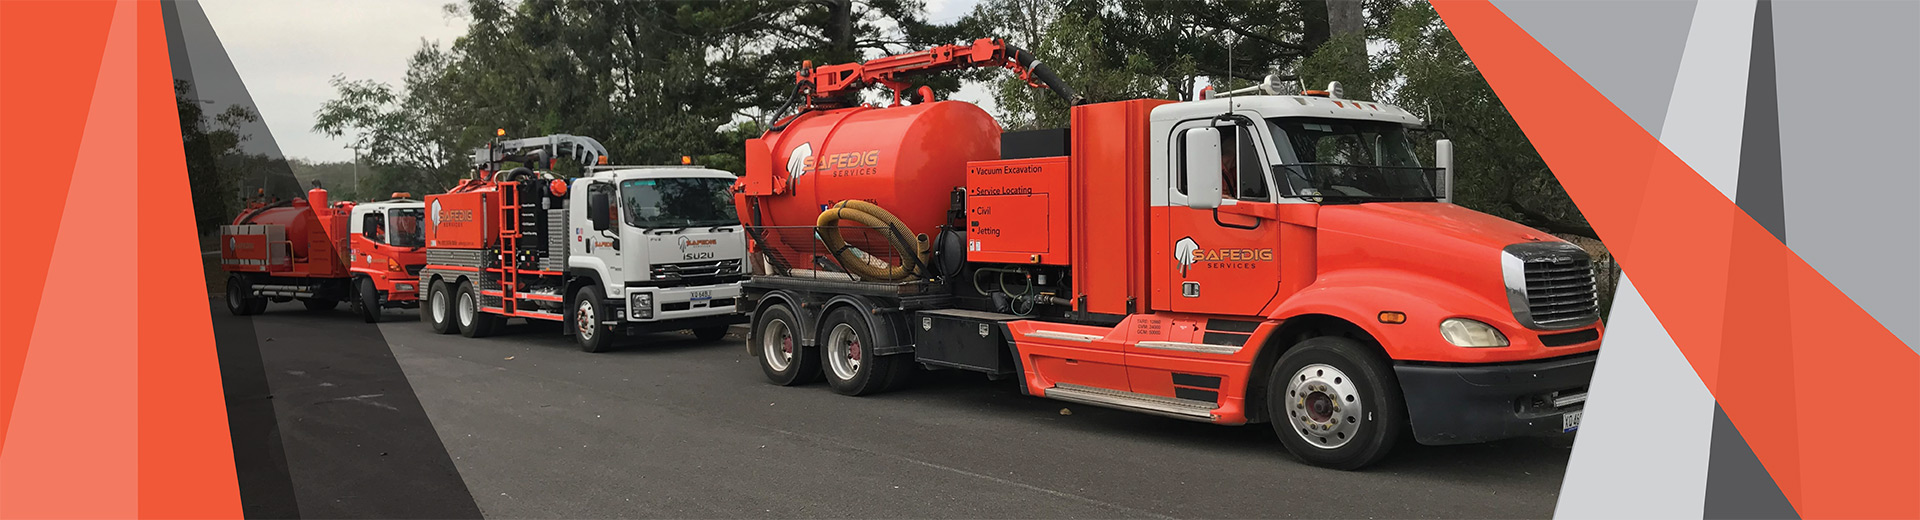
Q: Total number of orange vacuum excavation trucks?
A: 3